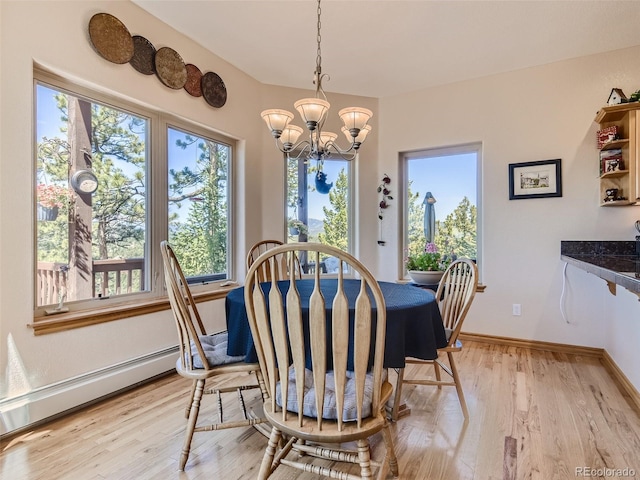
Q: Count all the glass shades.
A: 6